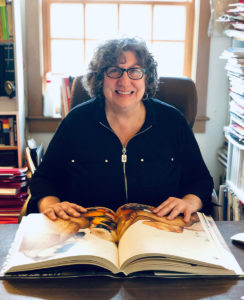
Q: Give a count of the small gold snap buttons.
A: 4